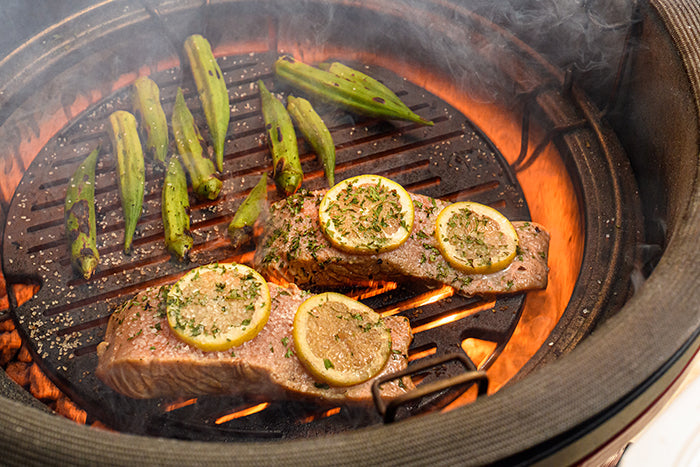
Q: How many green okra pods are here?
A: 11